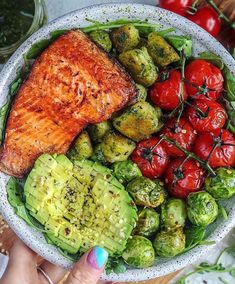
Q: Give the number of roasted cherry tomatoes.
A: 7